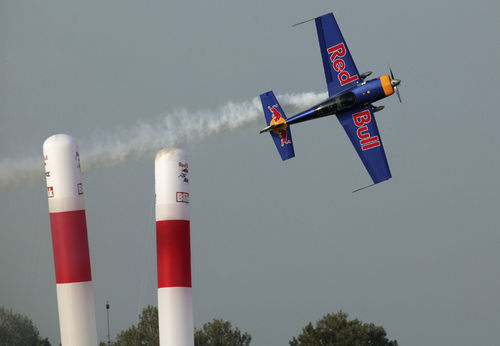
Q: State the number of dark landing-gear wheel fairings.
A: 2